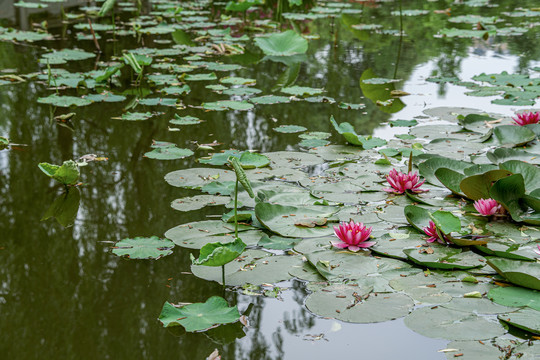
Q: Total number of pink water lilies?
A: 5